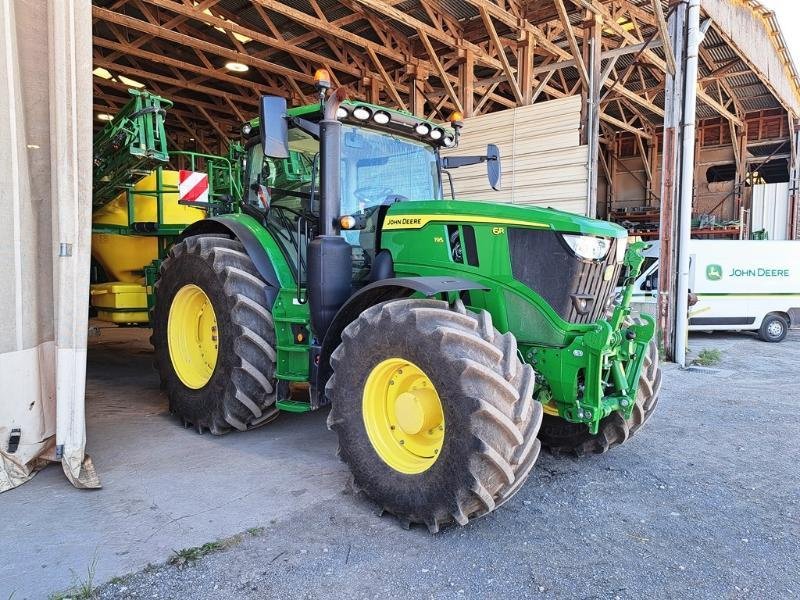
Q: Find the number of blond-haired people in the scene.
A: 0